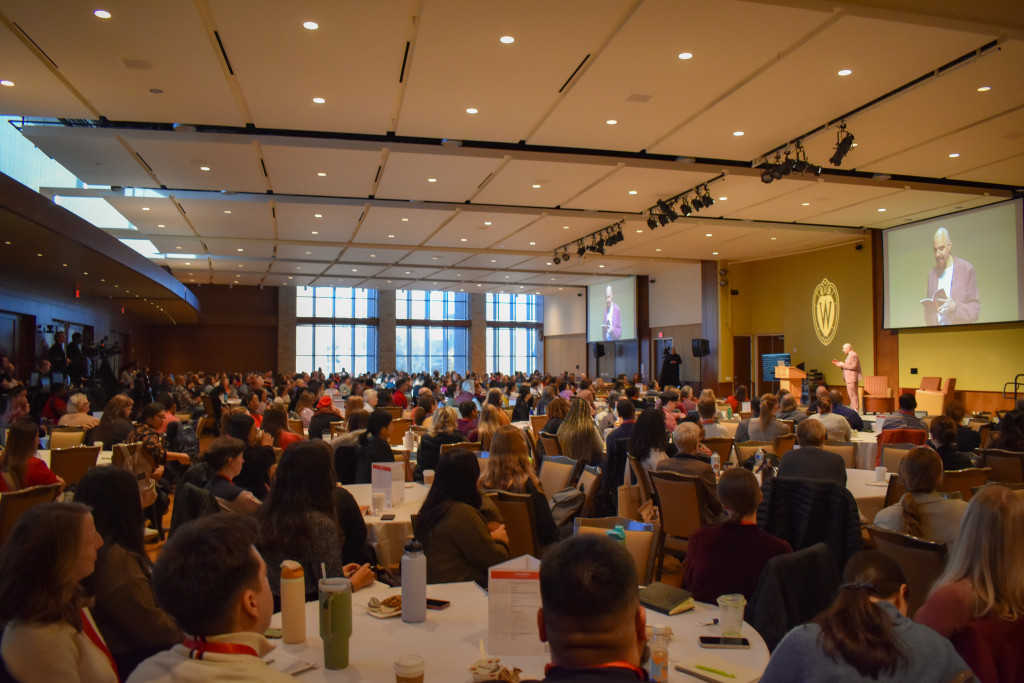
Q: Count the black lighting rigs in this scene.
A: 3